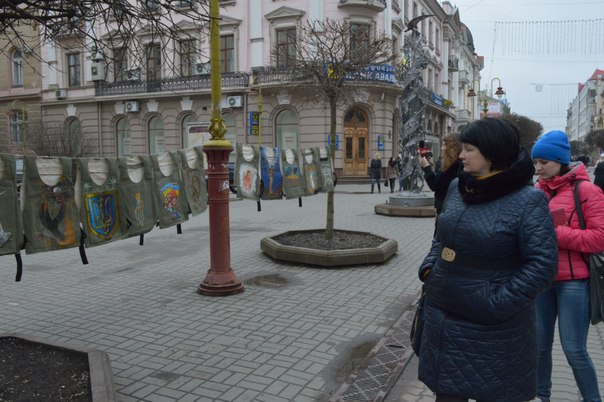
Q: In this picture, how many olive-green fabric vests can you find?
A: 11